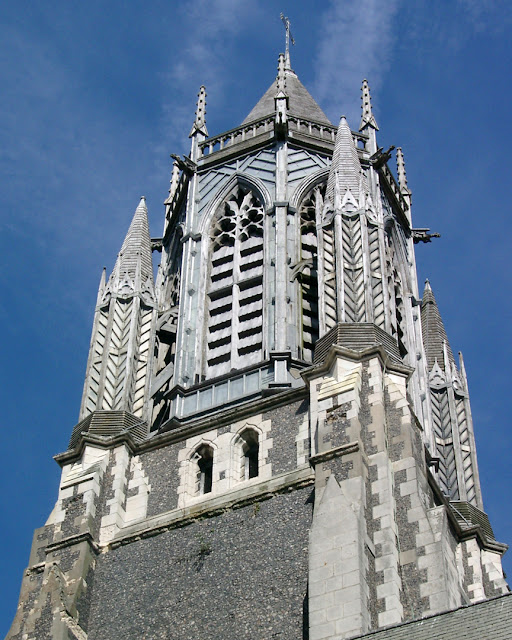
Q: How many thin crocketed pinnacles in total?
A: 5